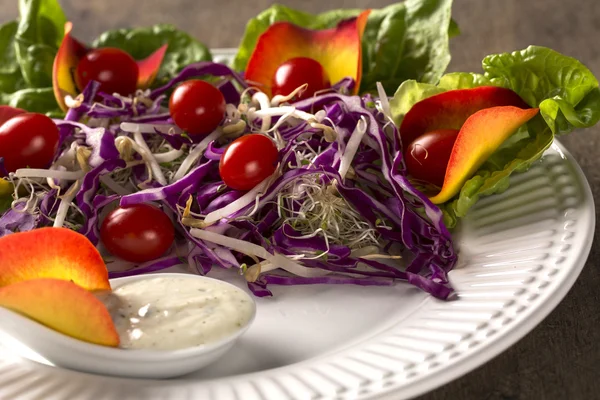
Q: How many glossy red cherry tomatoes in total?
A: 7